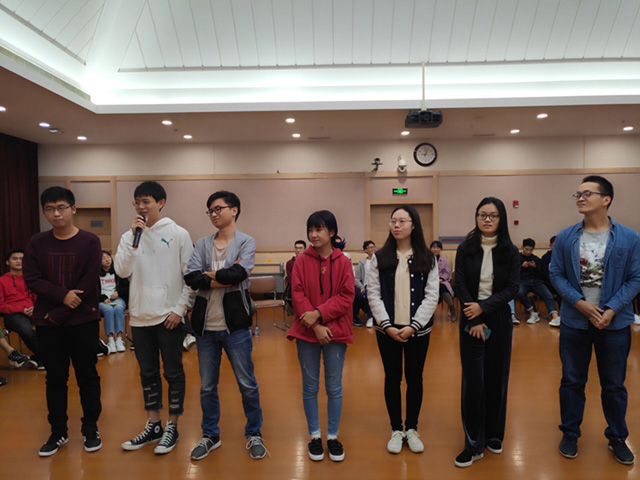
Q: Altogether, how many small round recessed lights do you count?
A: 11